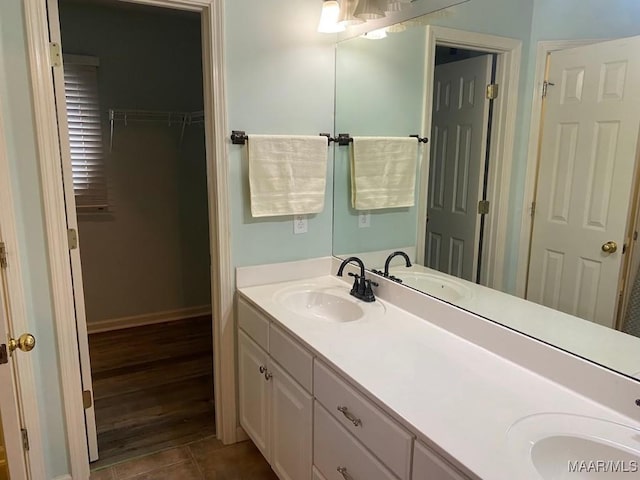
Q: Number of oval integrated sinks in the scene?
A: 2